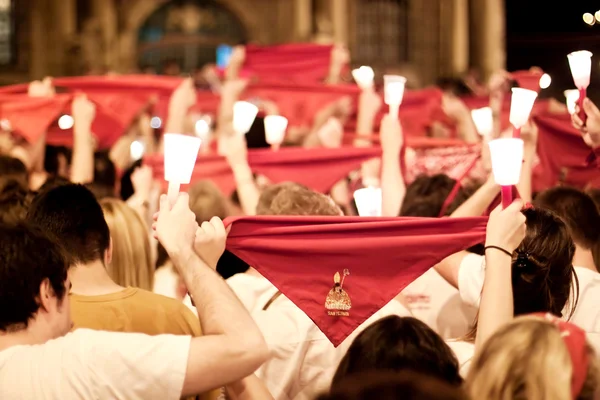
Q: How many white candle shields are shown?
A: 11